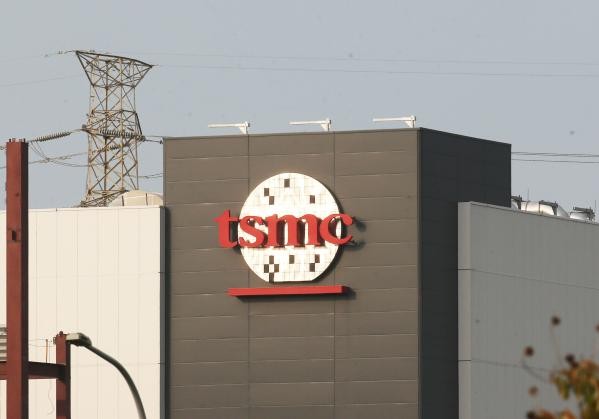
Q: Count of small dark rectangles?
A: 11